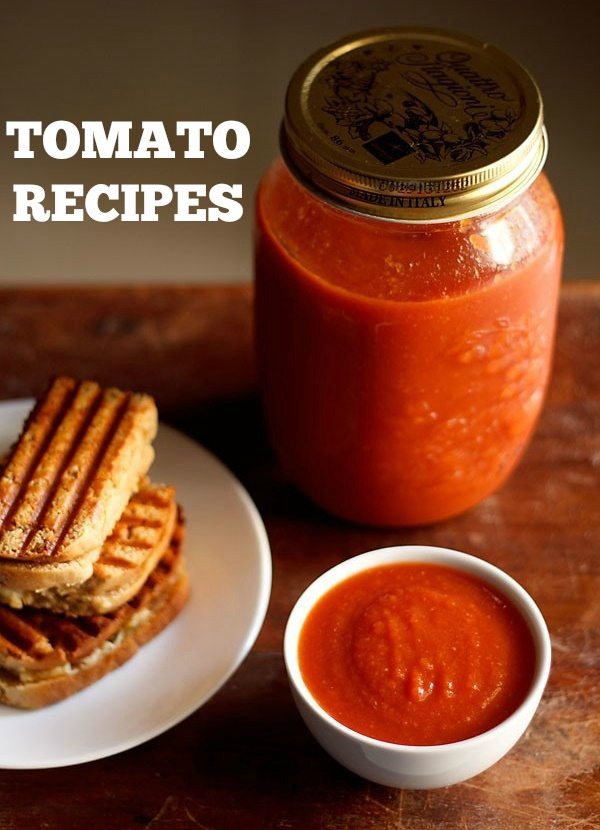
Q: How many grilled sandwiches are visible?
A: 3